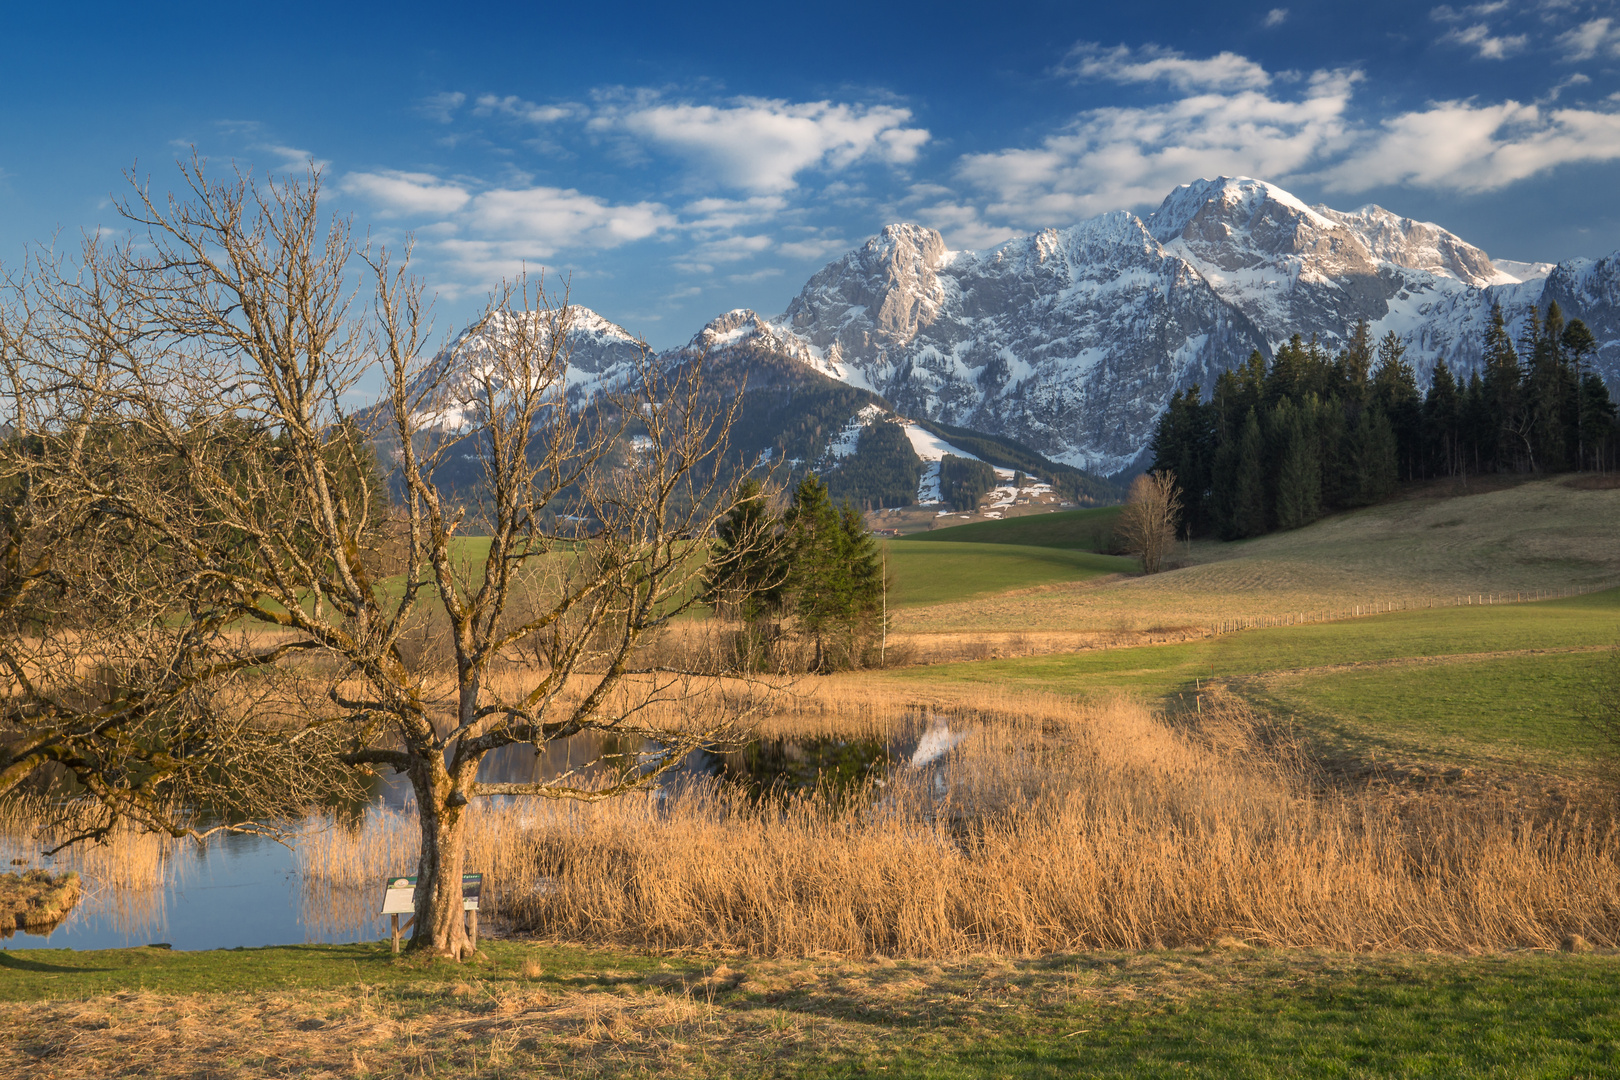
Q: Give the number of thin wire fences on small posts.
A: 1